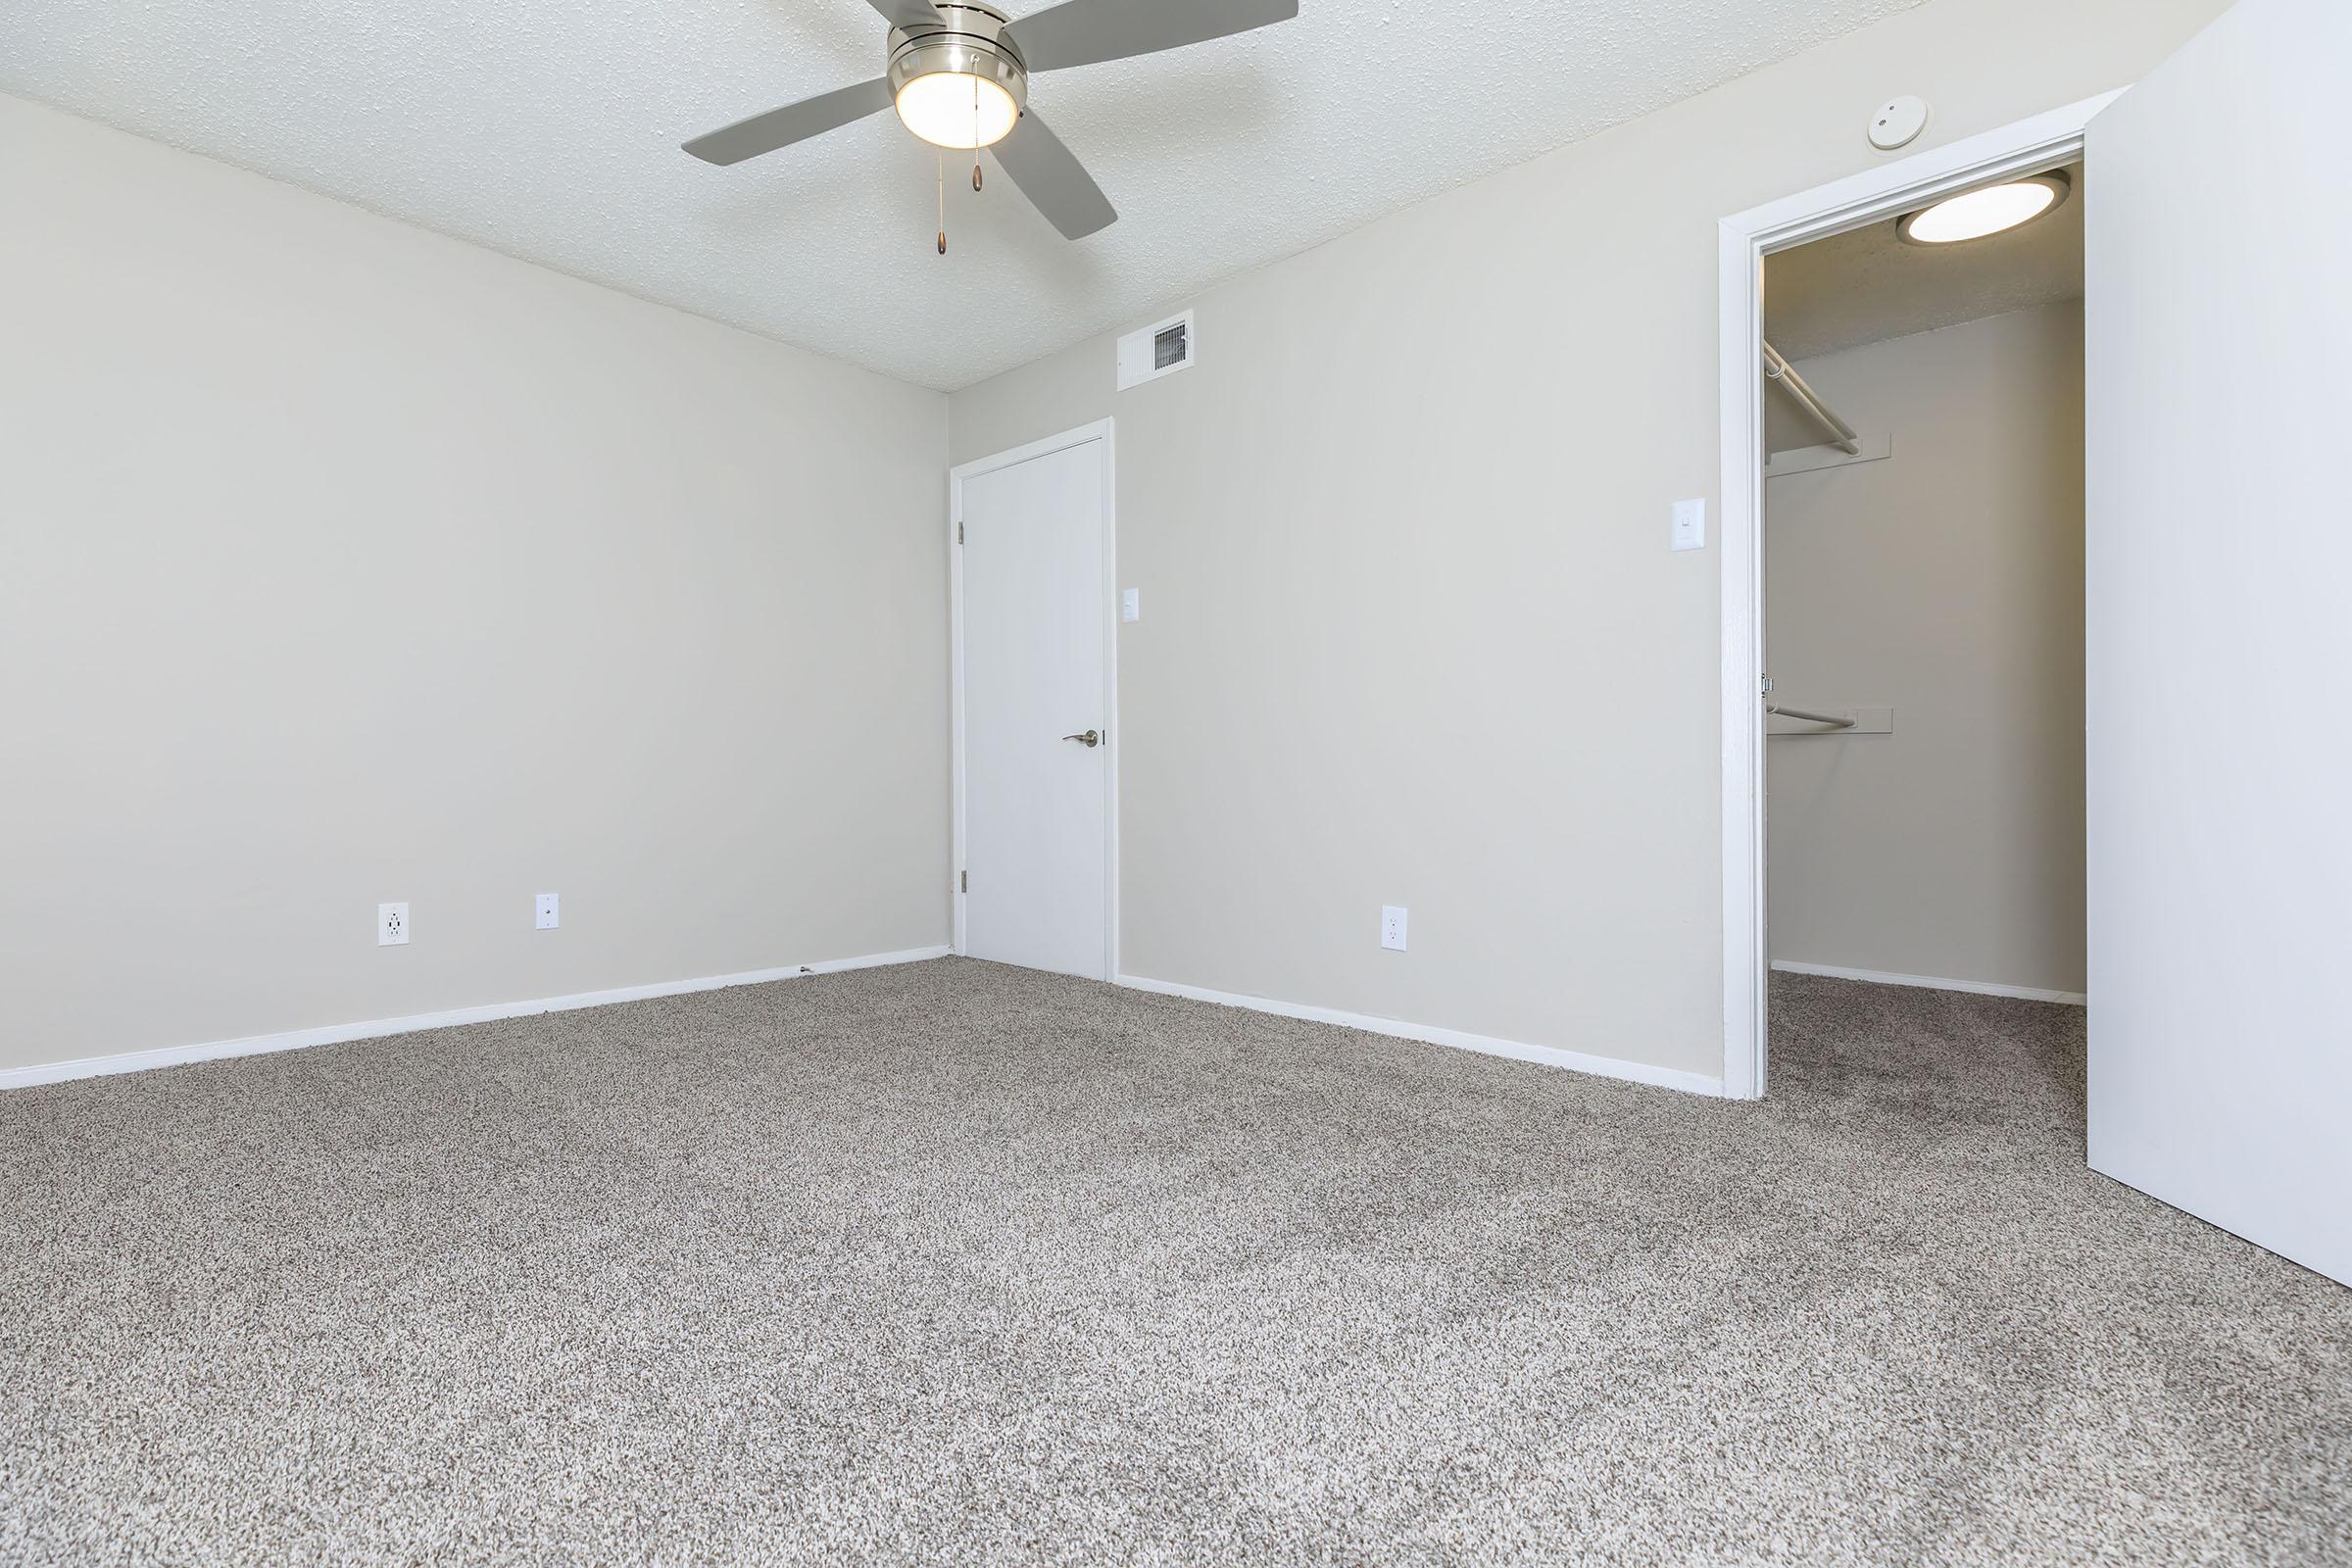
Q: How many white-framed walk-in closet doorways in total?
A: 1